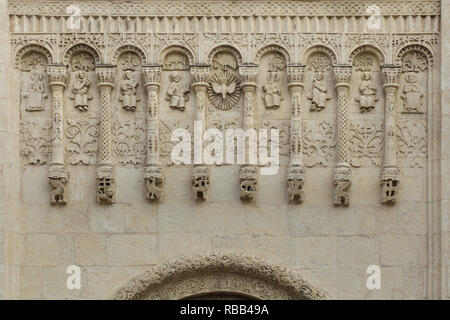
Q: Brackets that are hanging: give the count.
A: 8